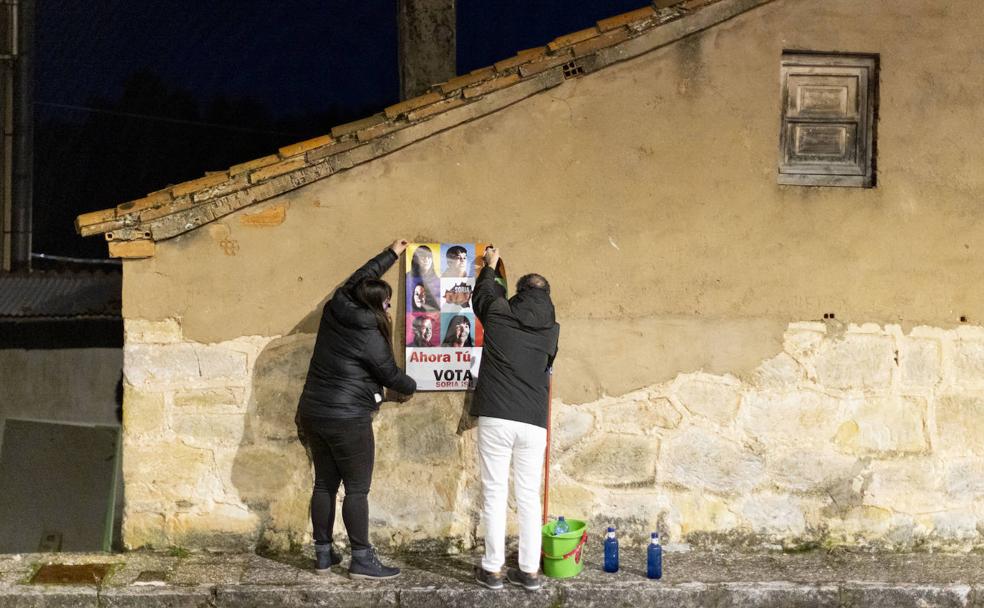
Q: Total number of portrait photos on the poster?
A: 5